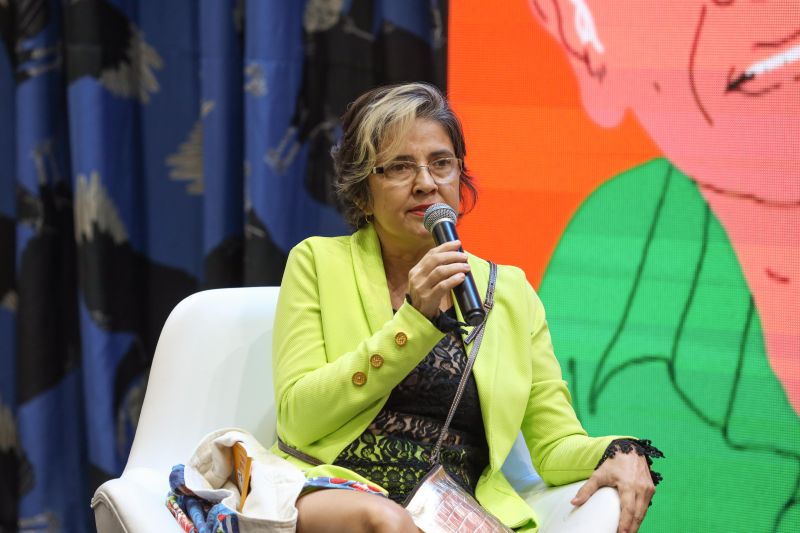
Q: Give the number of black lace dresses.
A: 1